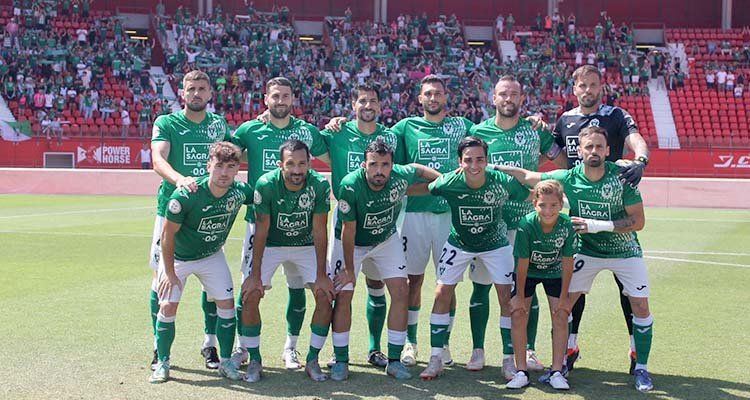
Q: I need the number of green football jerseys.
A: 11